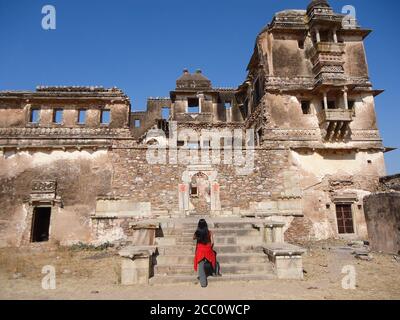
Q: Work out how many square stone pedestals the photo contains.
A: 4